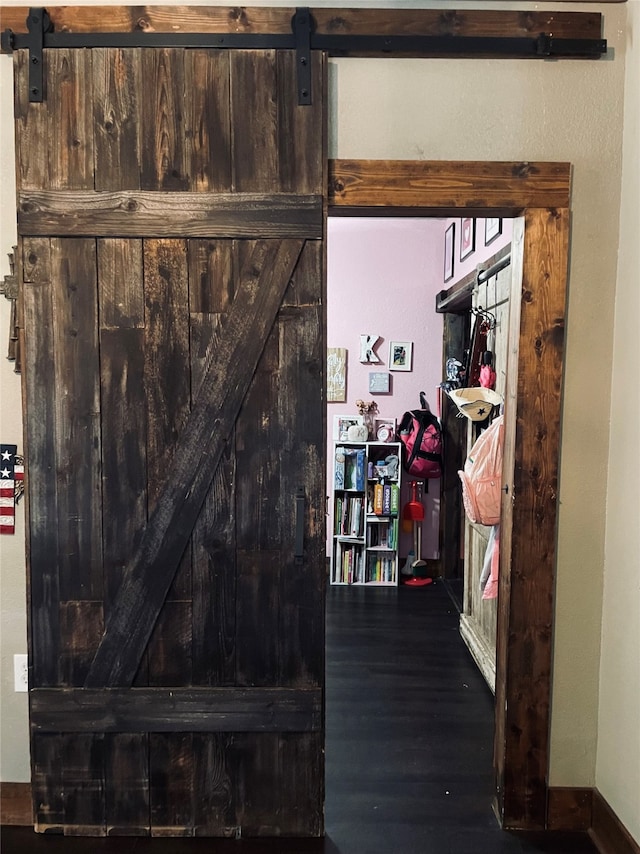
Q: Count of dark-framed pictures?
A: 3